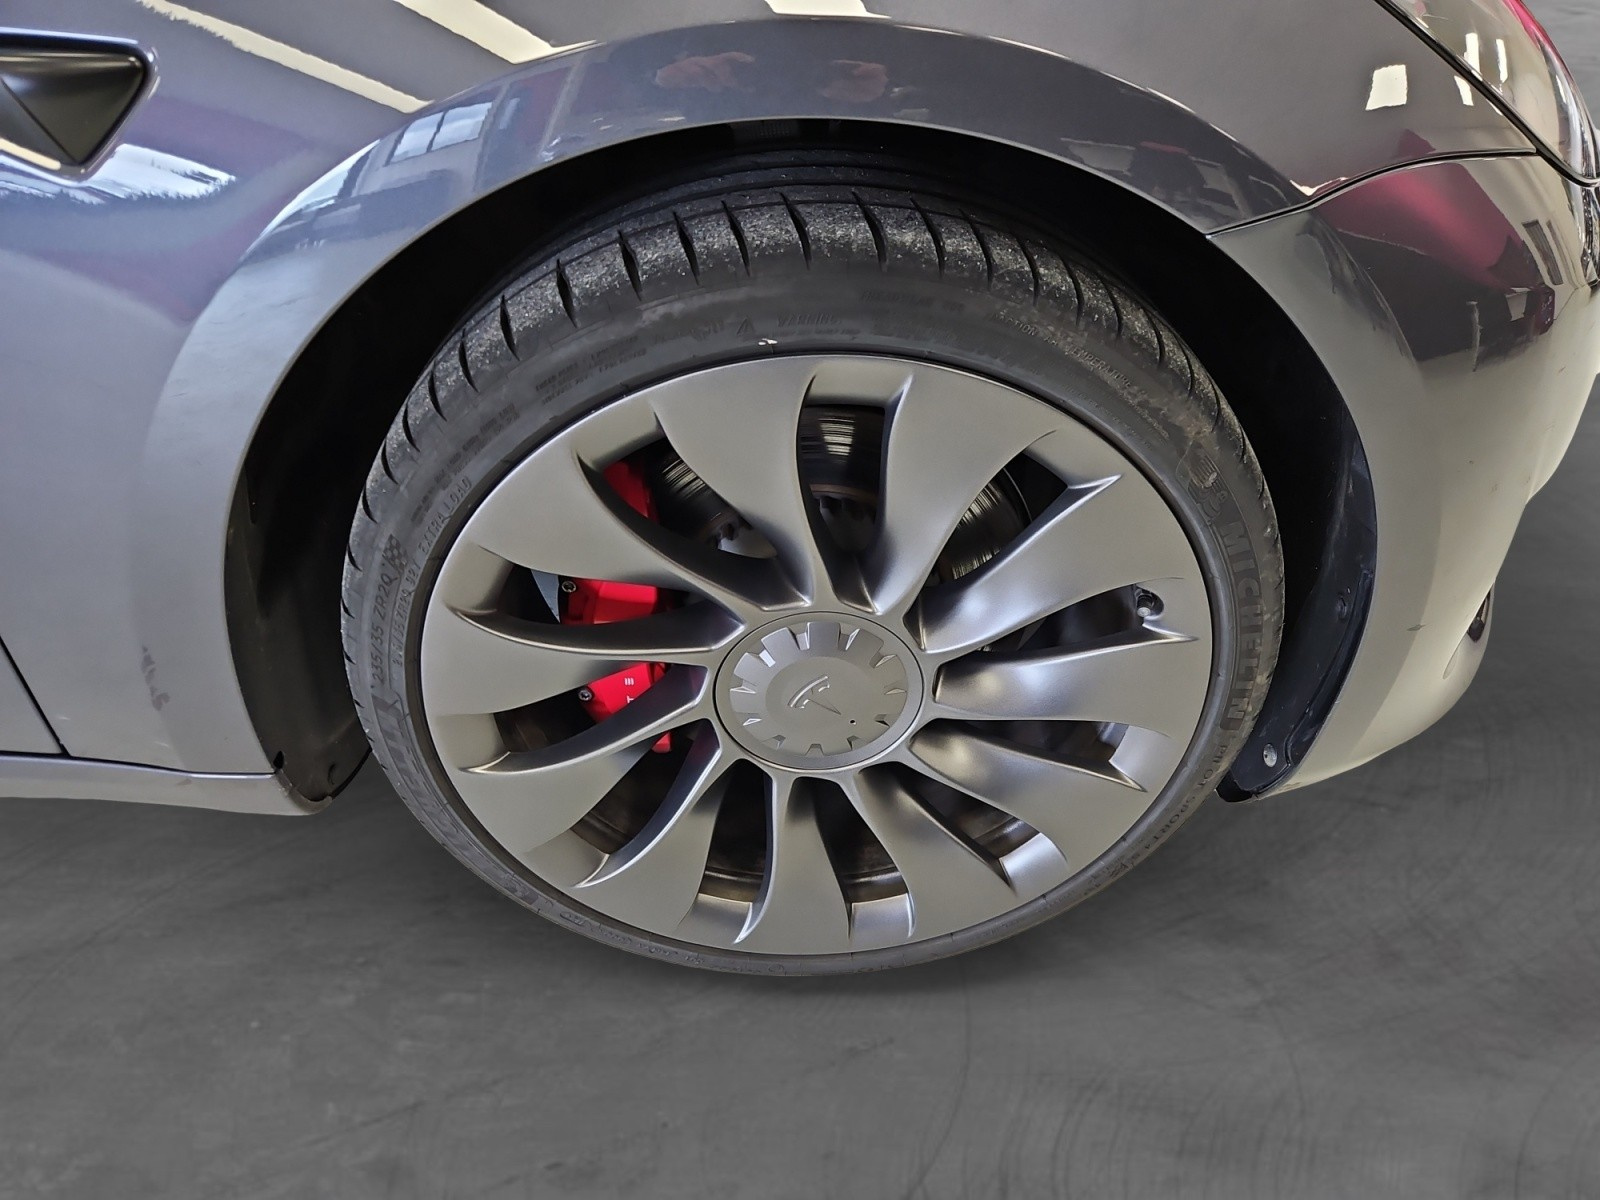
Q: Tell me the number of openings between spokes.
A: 11